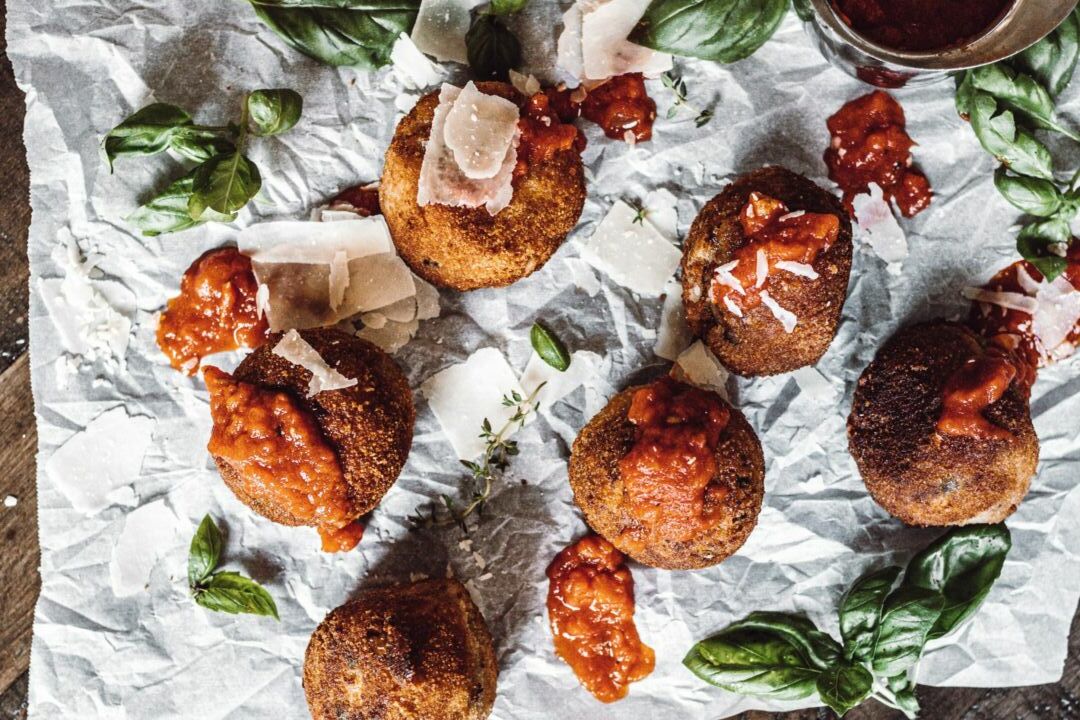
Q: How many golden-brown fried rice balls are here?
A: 6